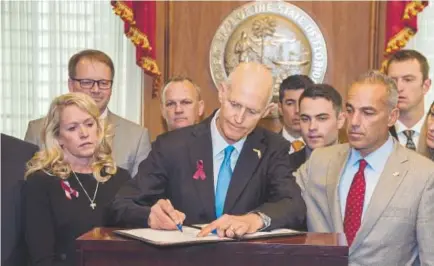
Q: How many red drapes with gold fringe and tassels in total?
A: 2